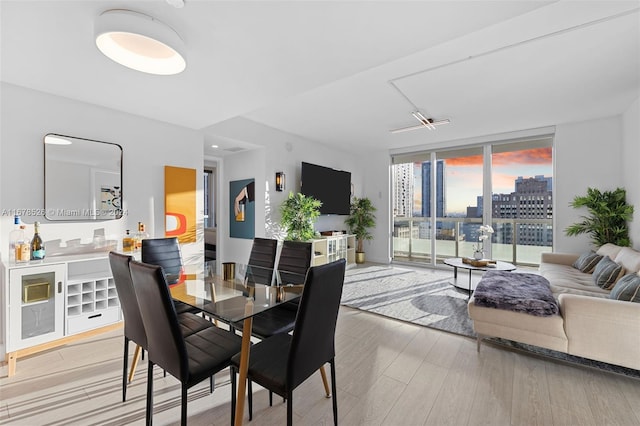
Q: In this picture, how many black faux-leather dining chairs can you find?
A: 6